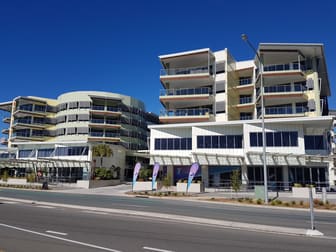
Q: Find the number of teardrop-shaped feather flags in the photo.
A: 3